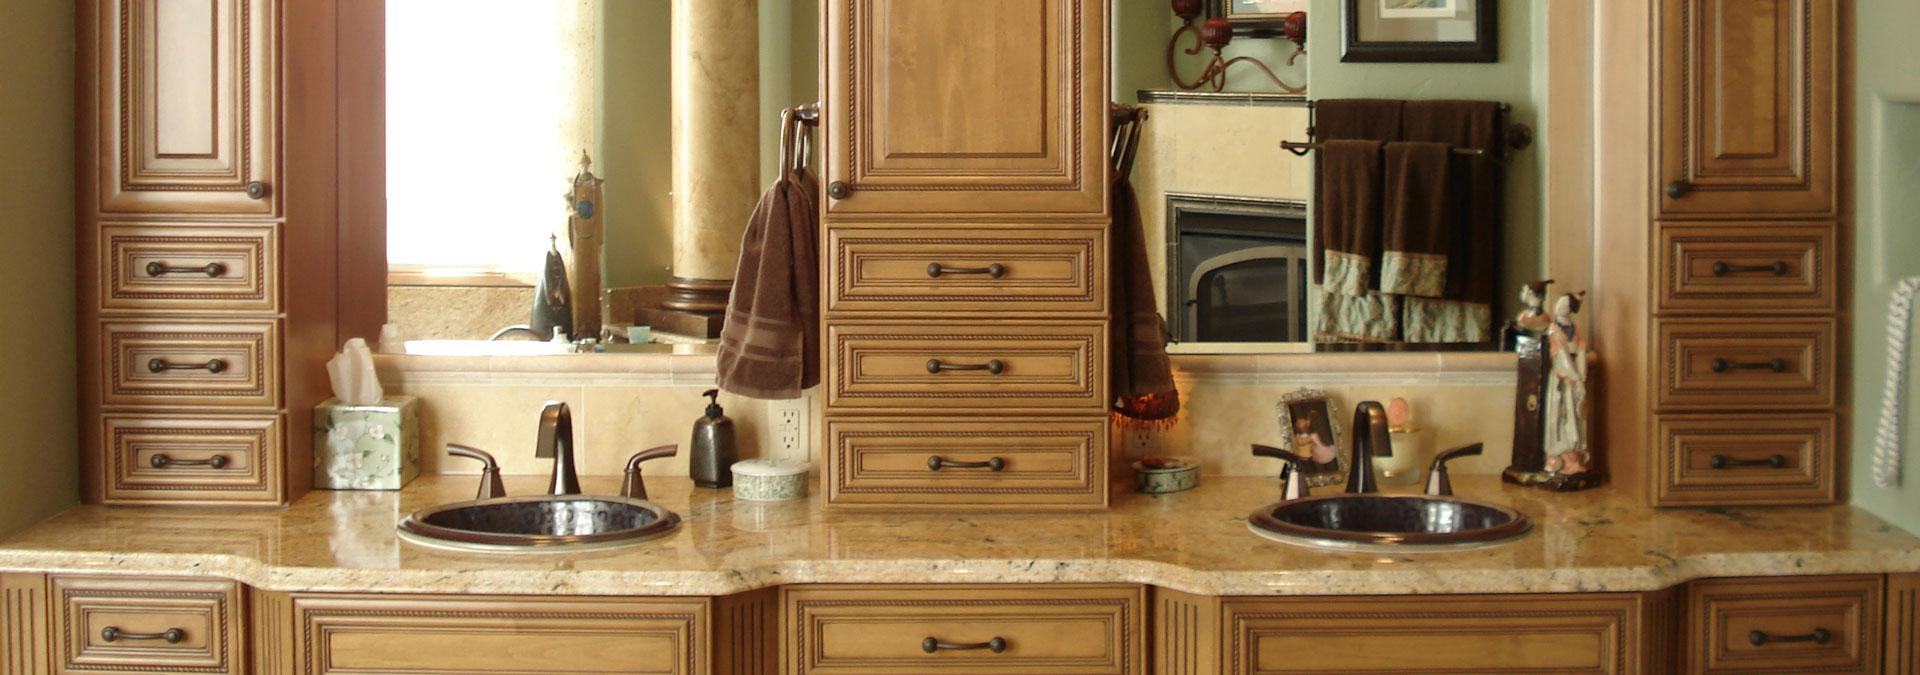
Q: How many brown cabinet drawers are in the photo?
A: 12